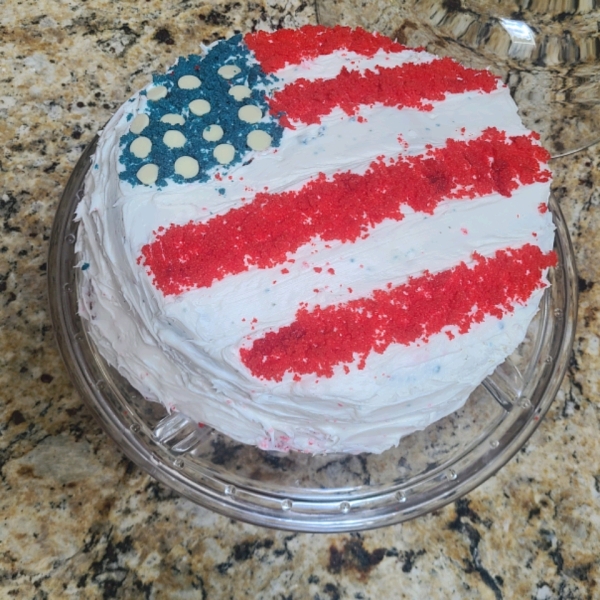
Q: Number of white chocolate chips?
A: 15